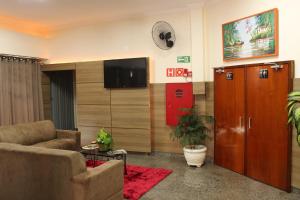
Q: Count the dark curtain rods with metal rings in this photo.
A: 1